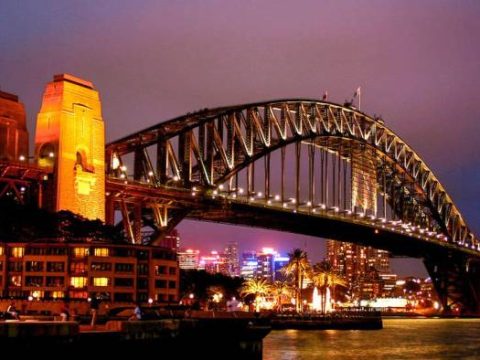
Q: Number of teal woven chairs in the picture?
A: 0